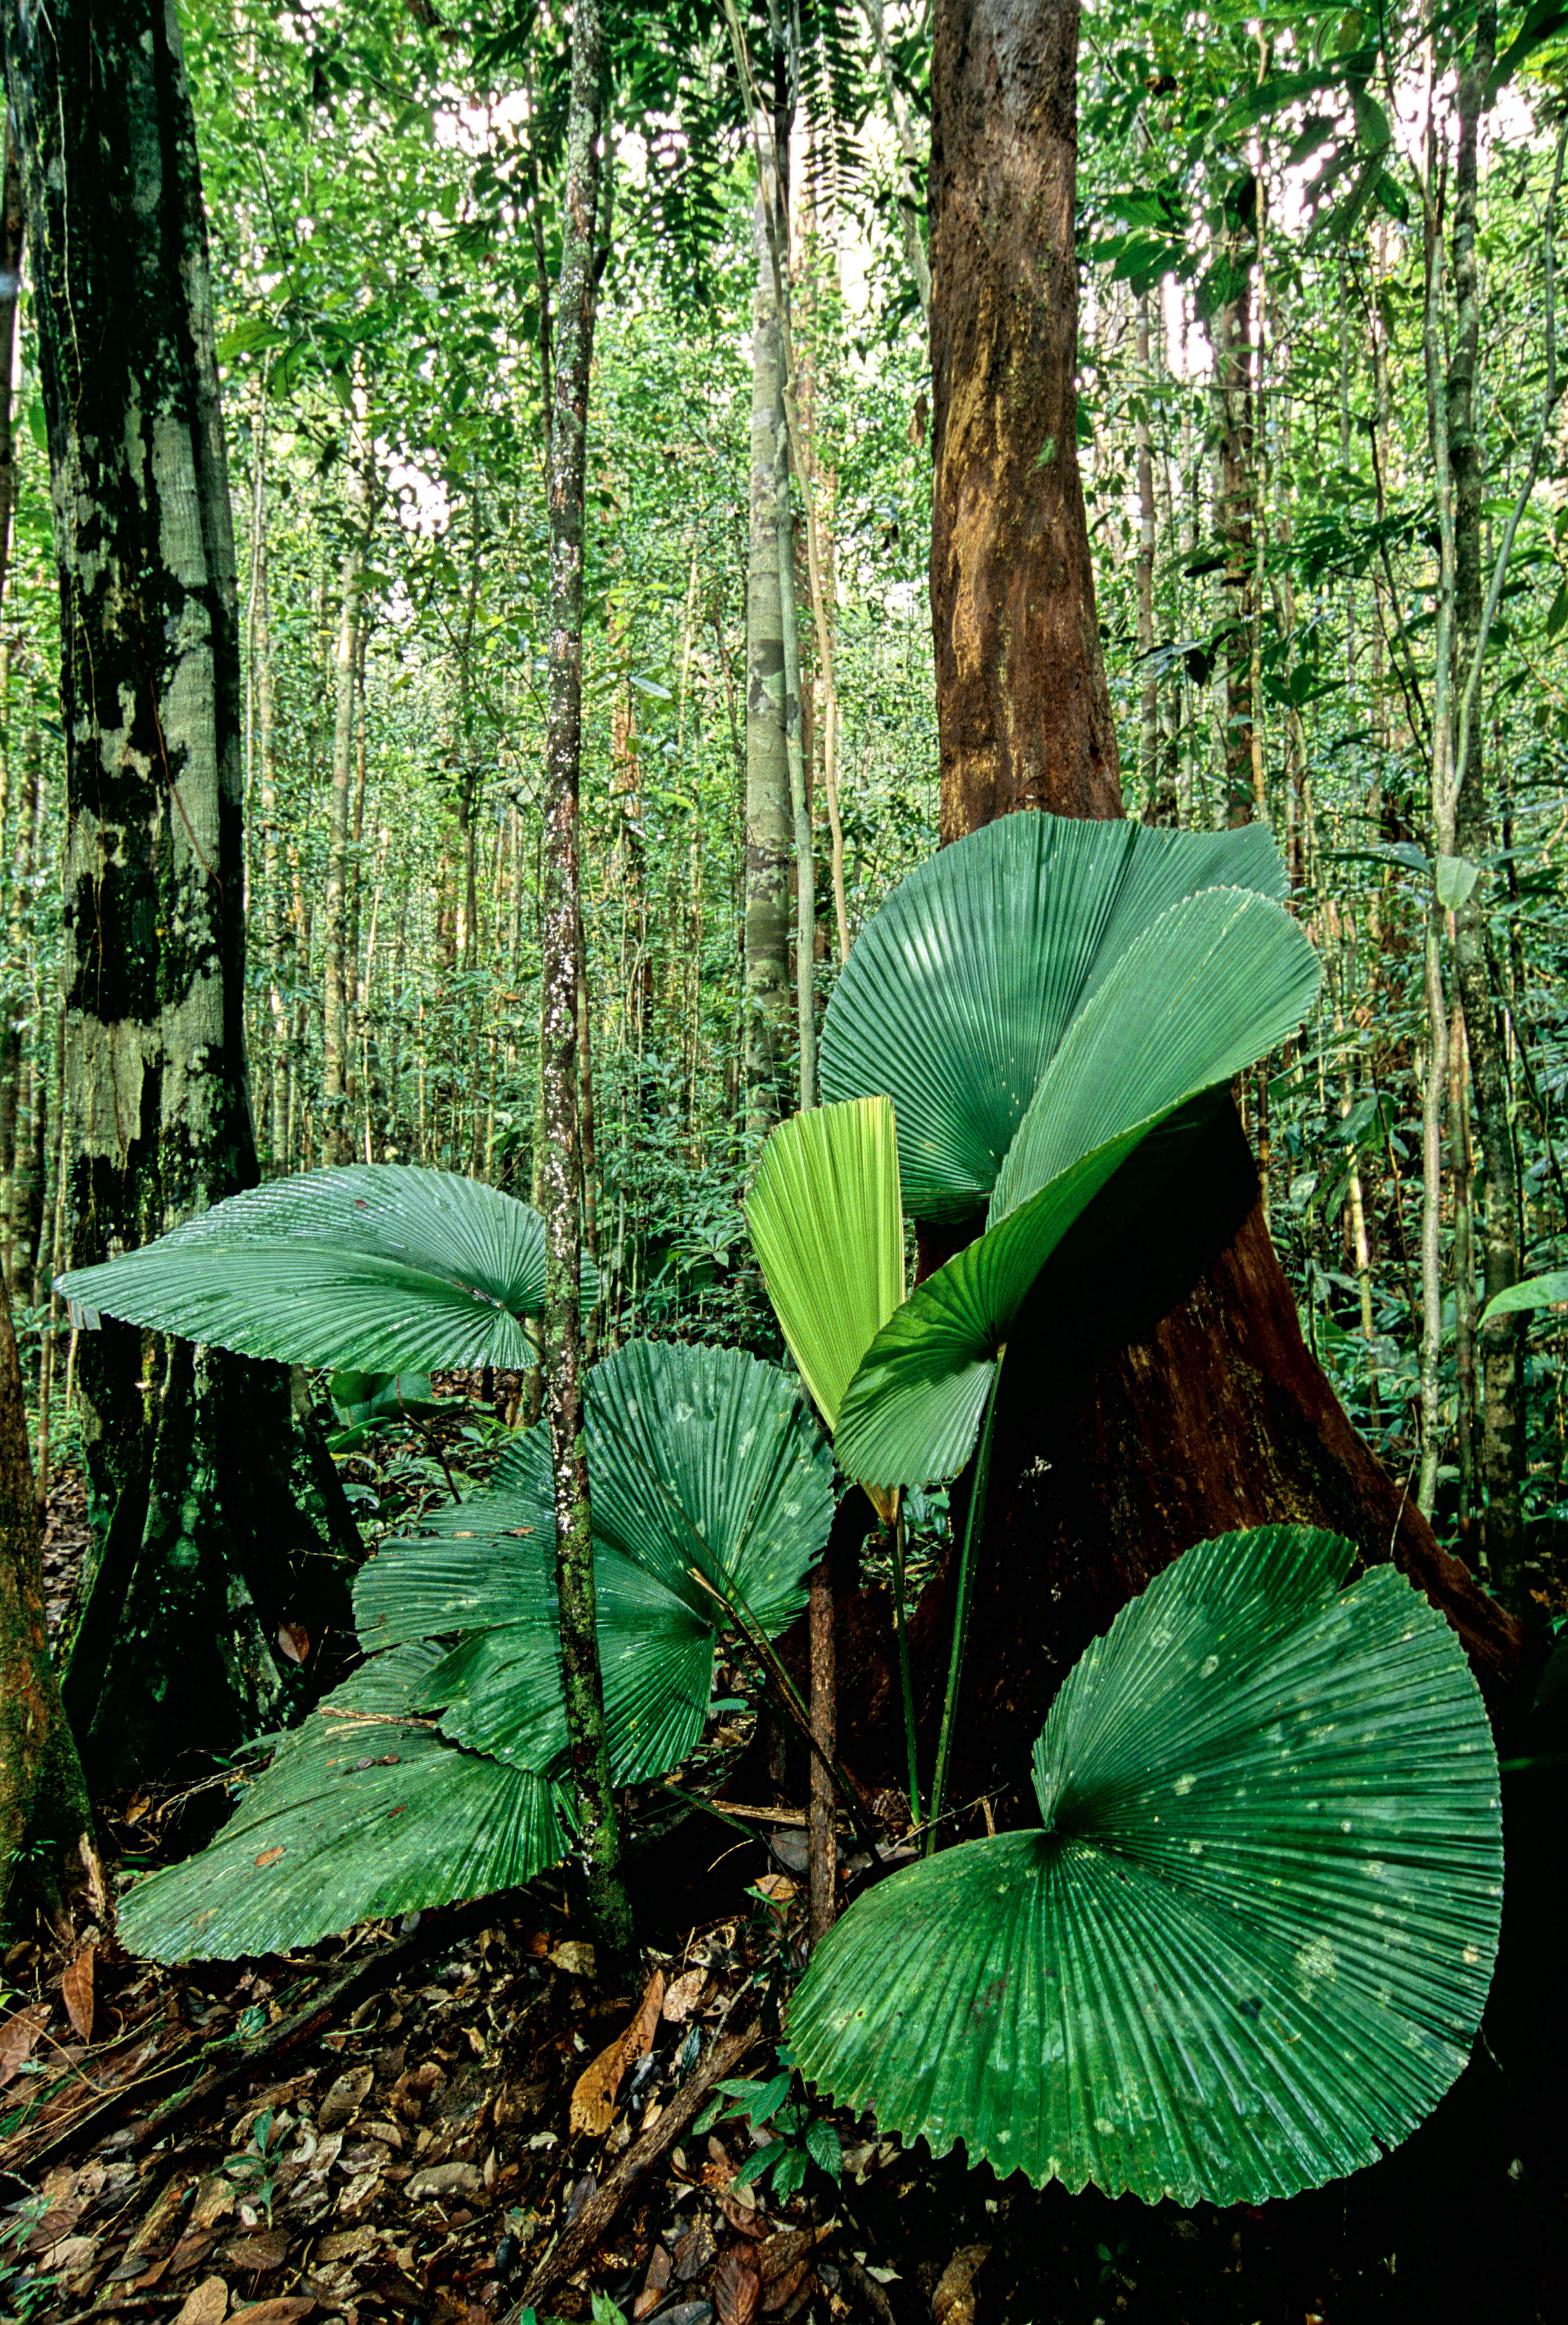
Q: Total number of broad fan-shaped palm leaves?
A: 7